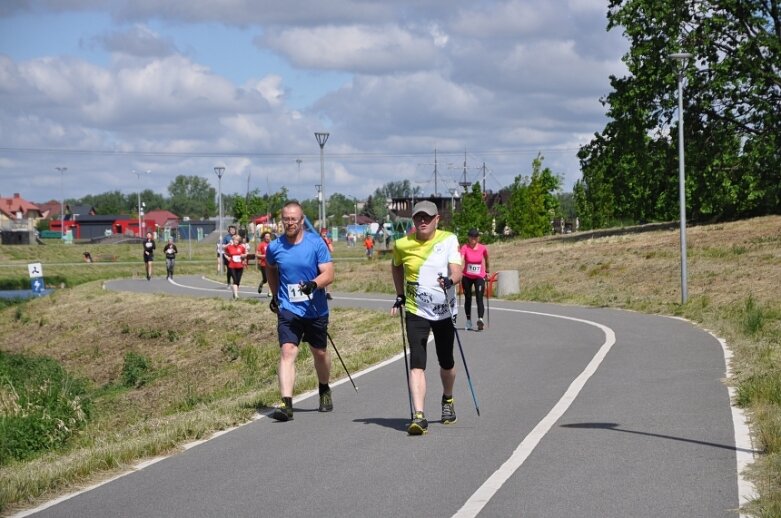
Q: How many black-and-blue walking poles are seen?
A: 2